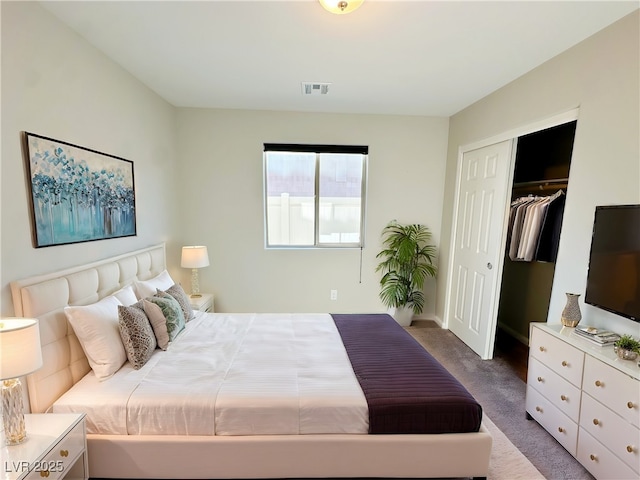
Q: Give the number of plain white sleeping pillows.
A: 3